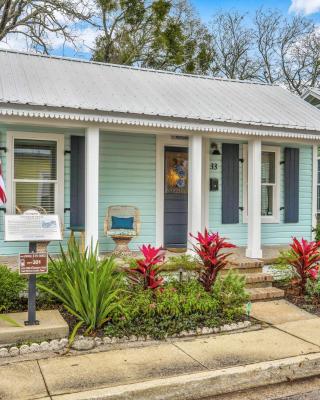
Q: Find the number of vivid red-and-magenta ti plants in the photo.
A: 3